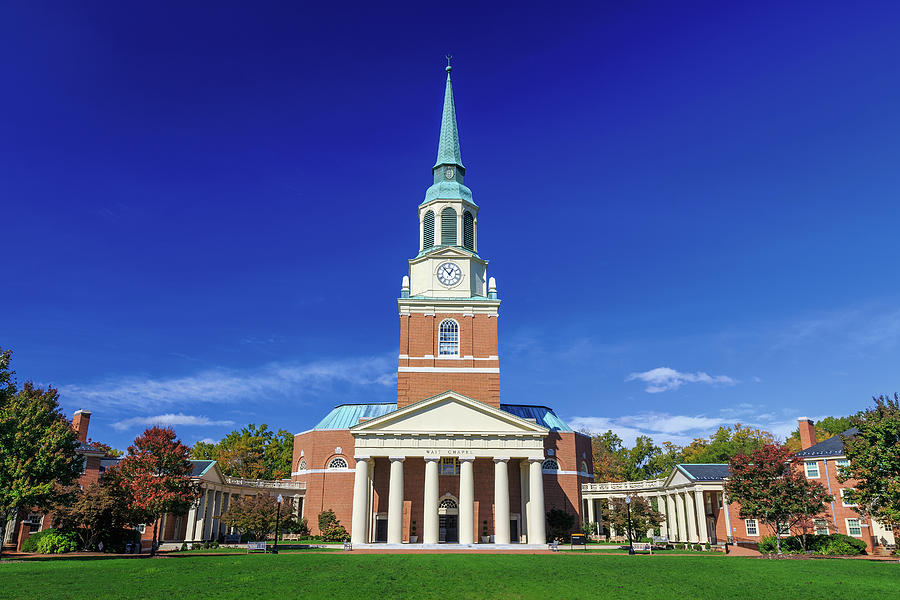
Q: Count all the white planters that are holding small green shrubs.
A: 2